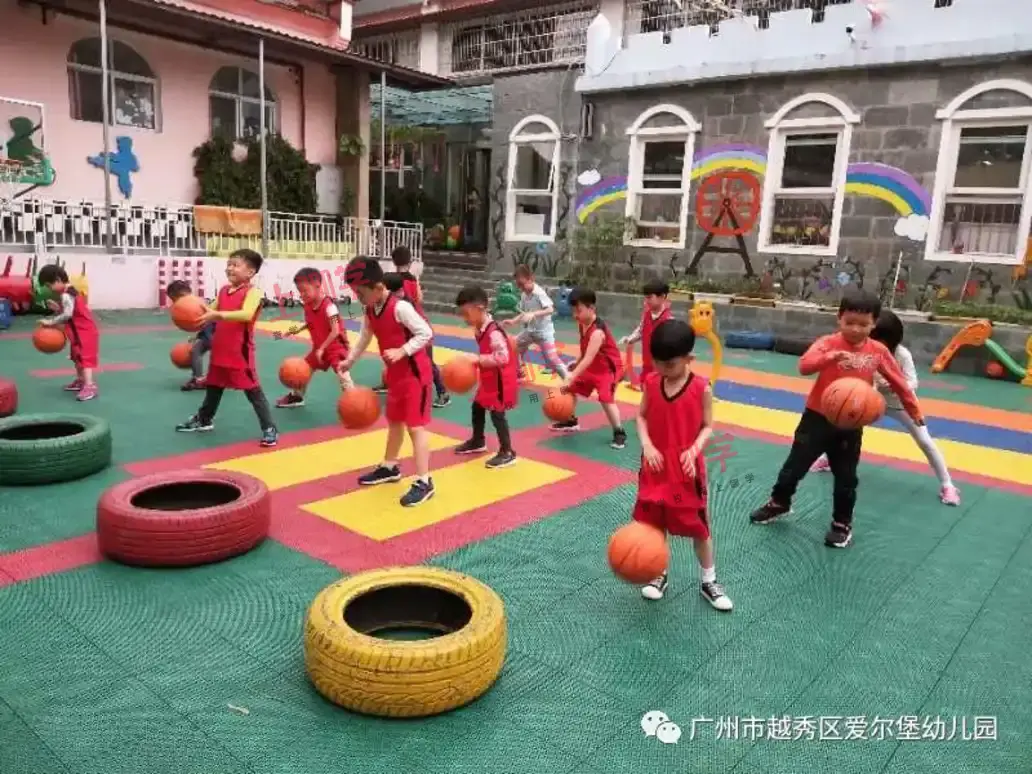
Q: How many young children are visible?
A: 14